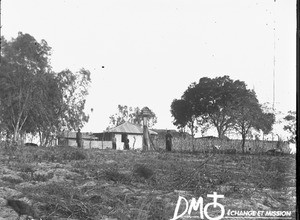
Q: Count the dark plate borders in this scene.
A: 1